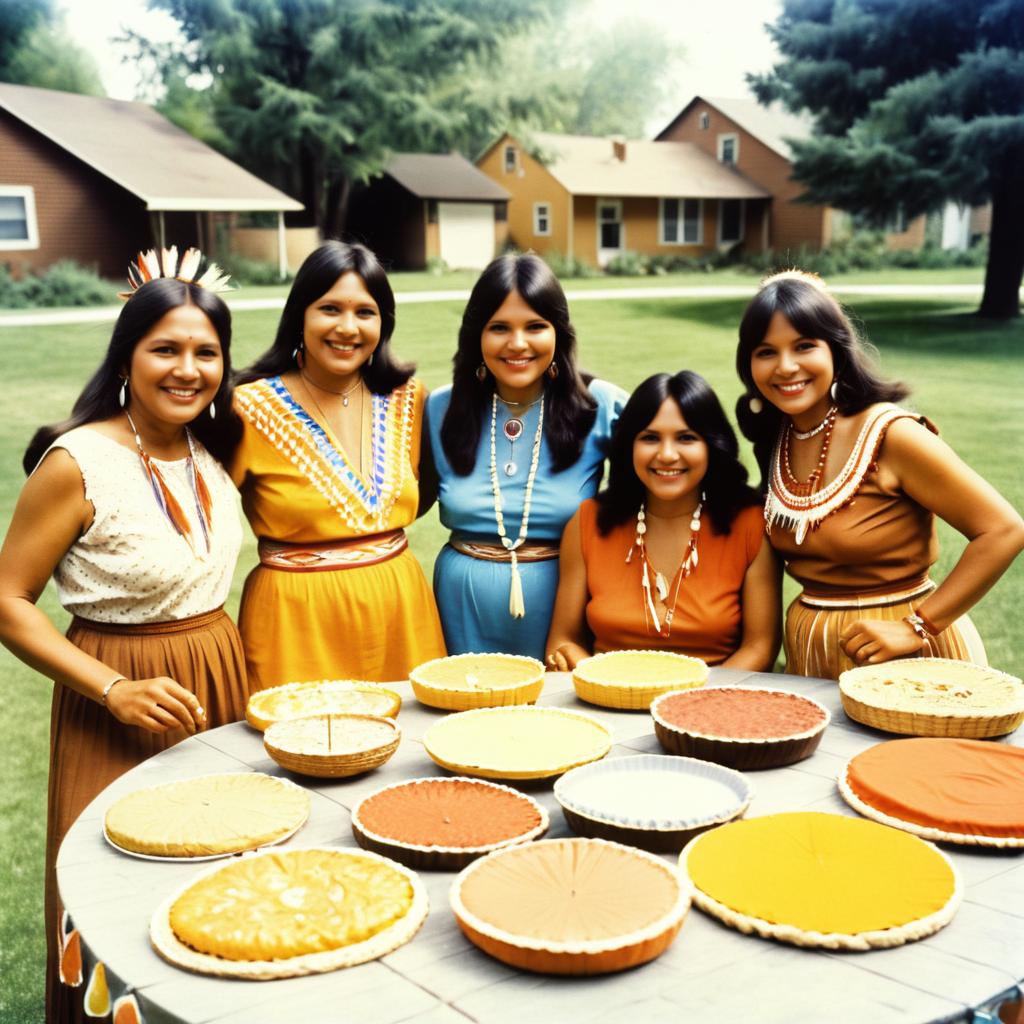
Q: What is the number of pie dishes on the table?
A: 14